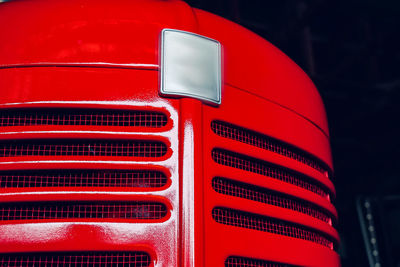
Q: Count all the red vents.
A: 10